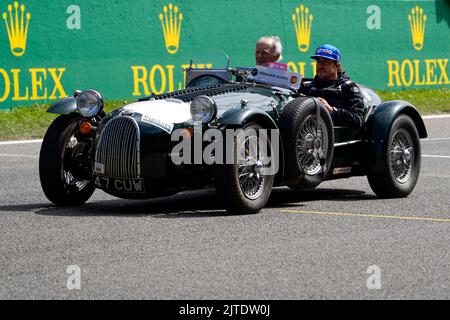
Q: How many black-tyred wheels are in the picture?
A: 4